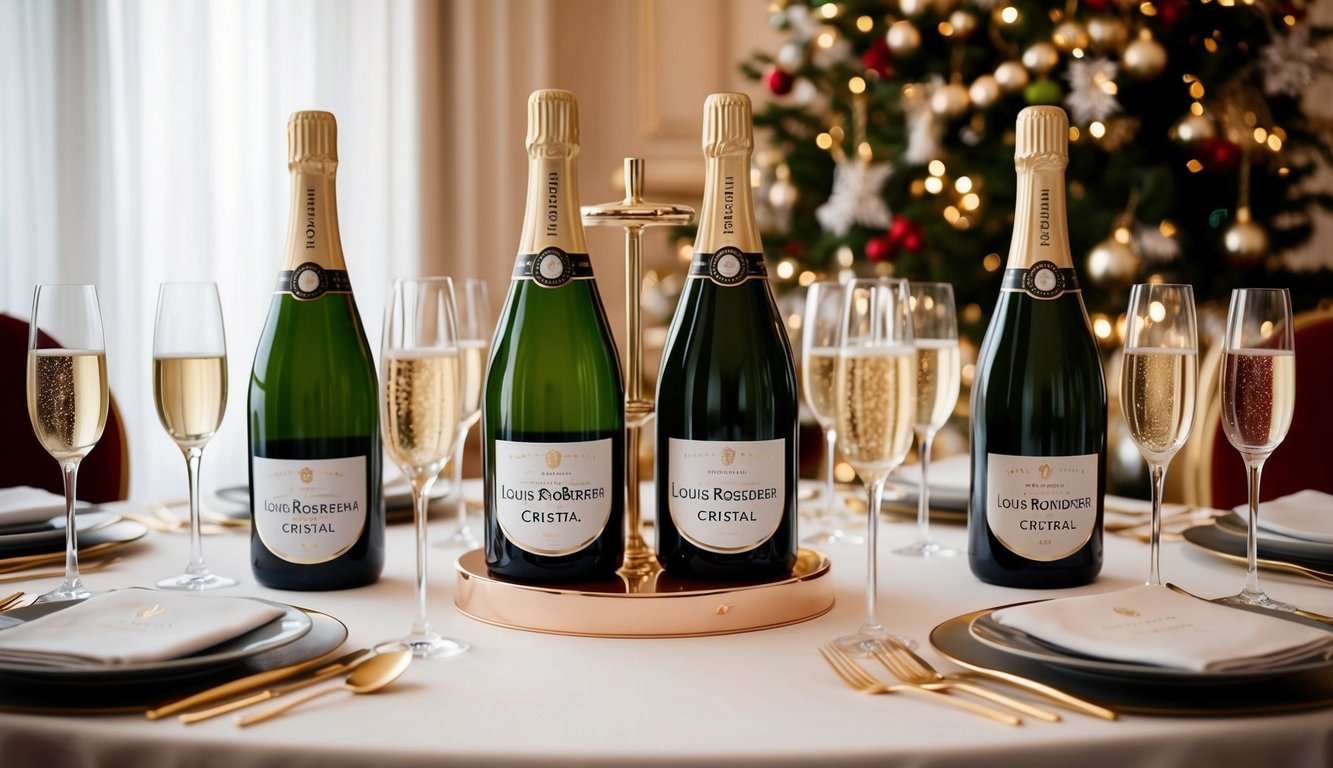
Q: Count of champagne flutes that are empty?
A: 0